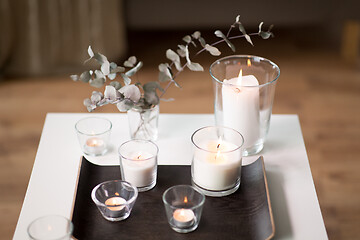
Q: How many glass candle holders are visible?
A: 7